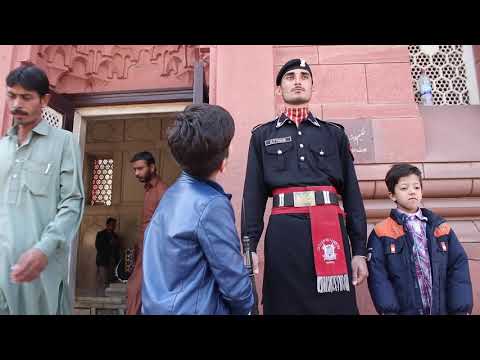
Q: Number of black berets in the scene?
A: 1